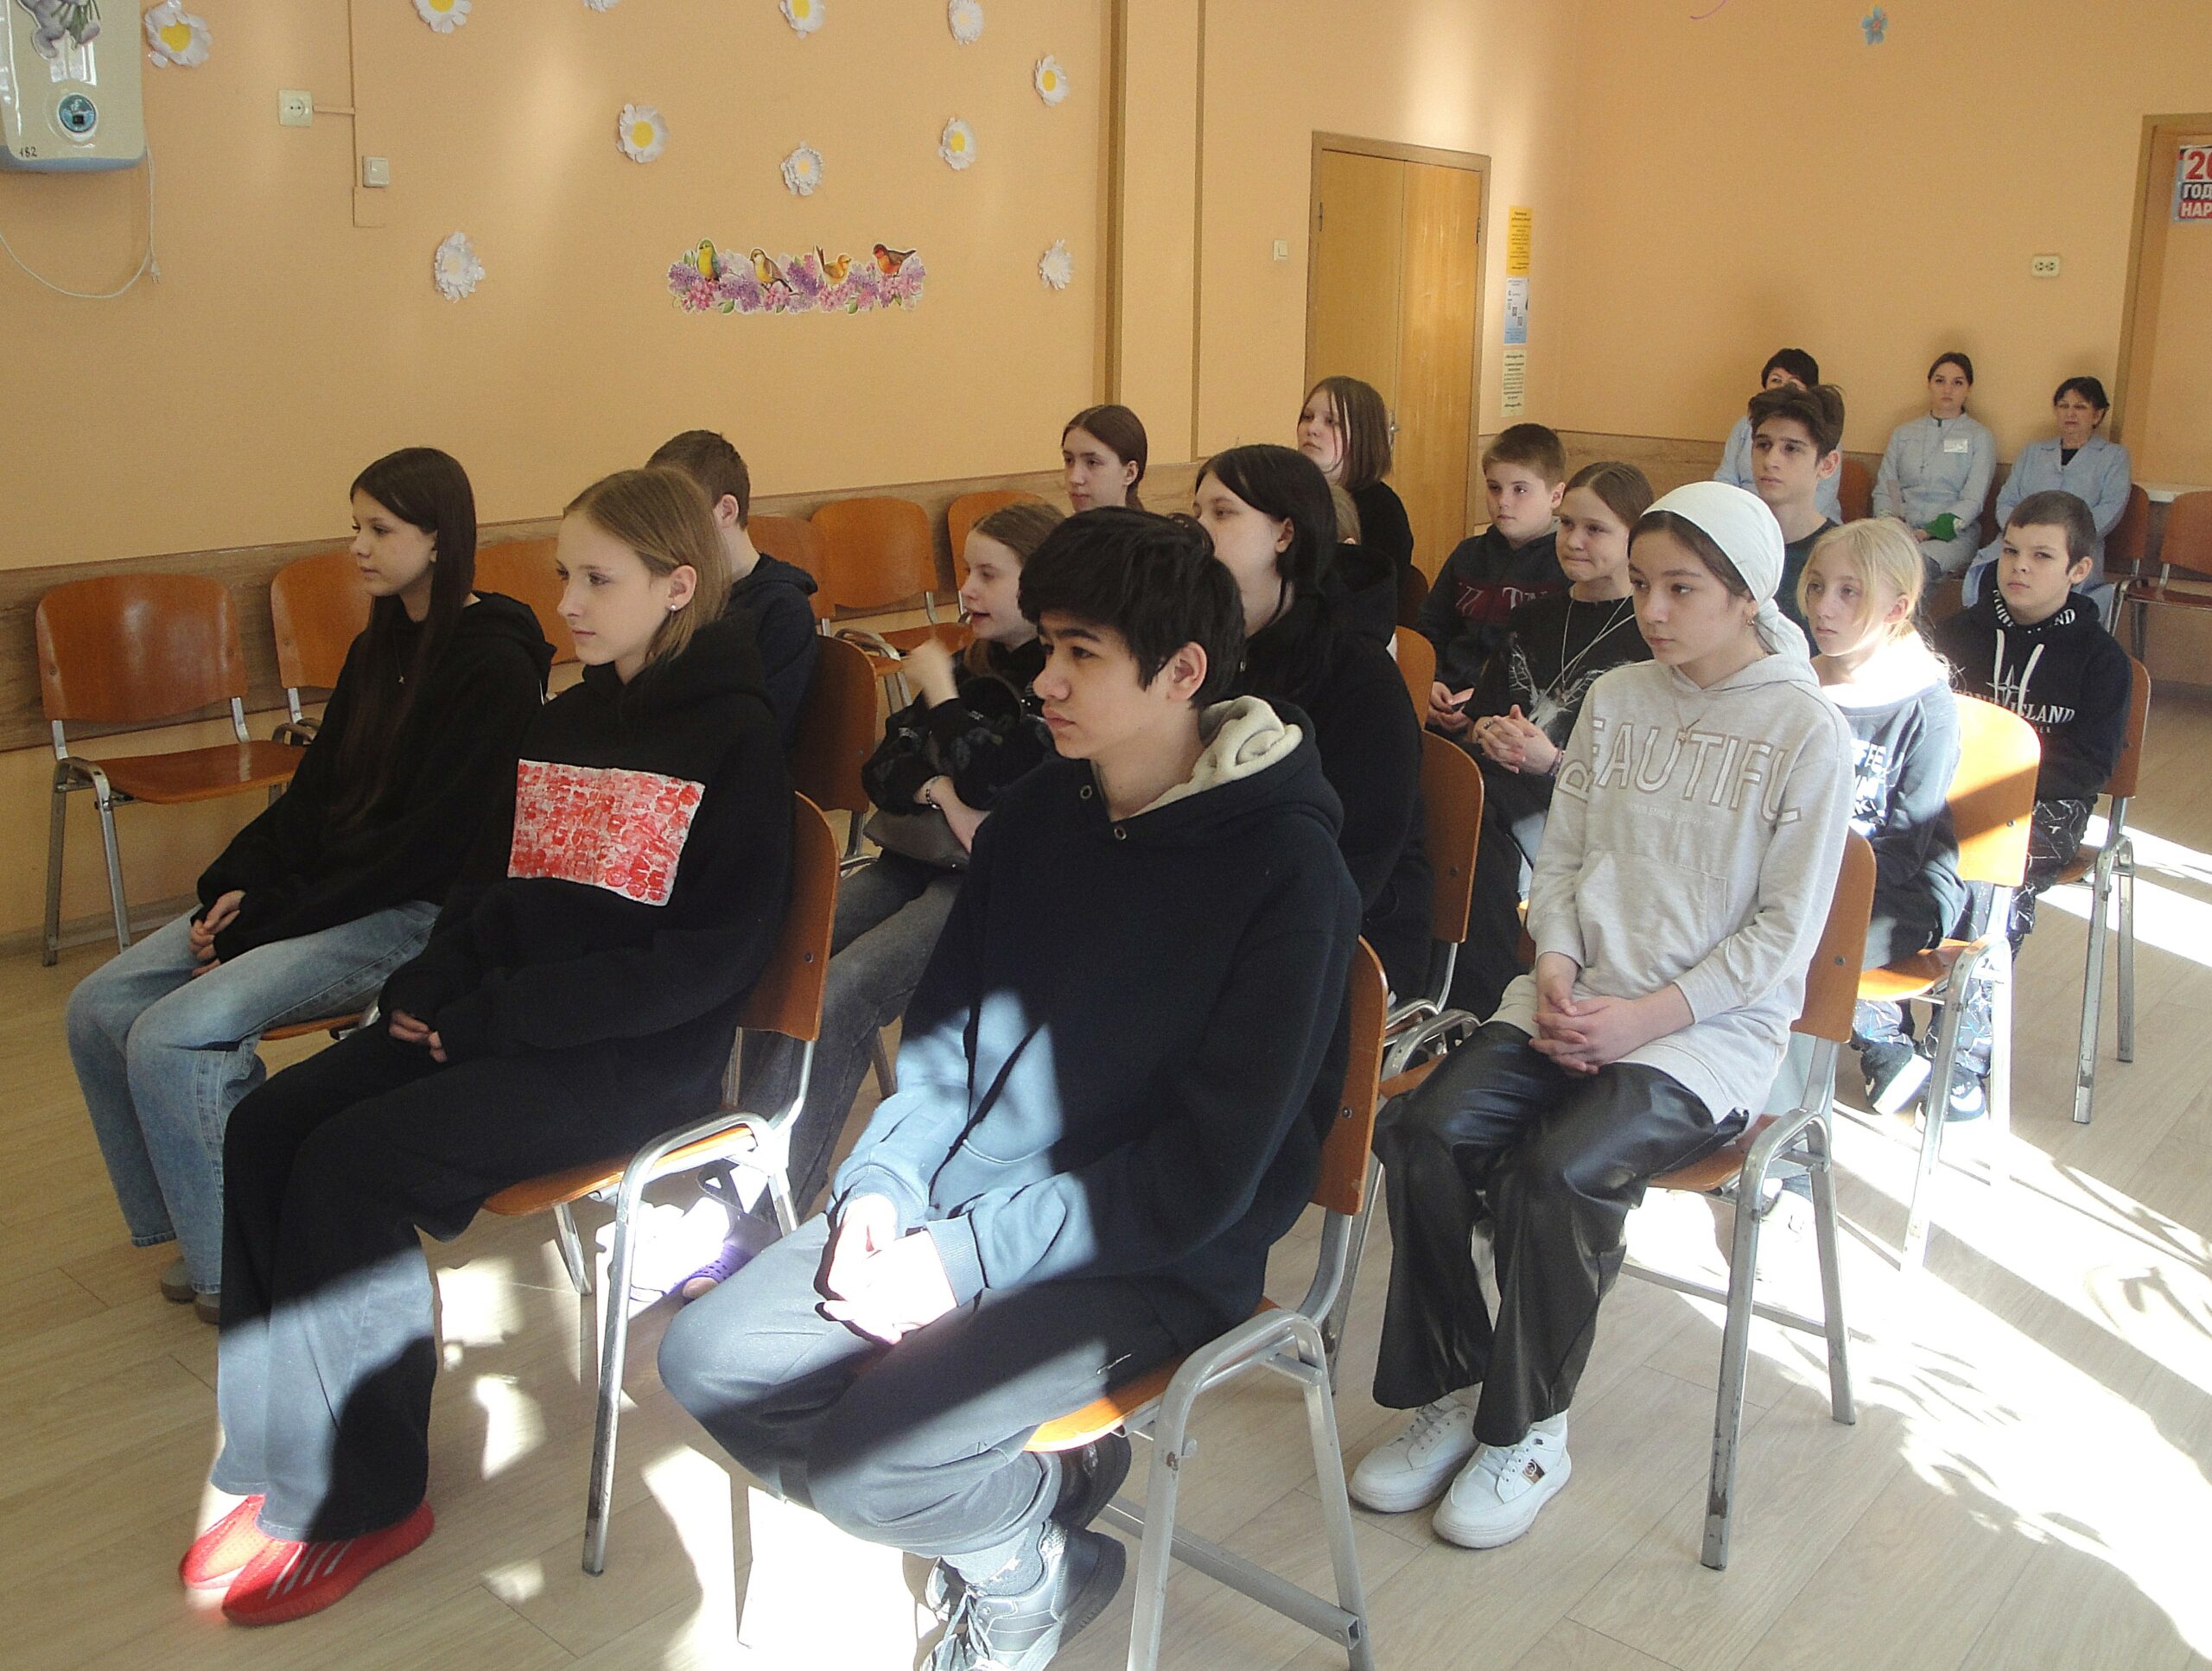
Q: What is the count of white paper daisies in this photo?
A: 11